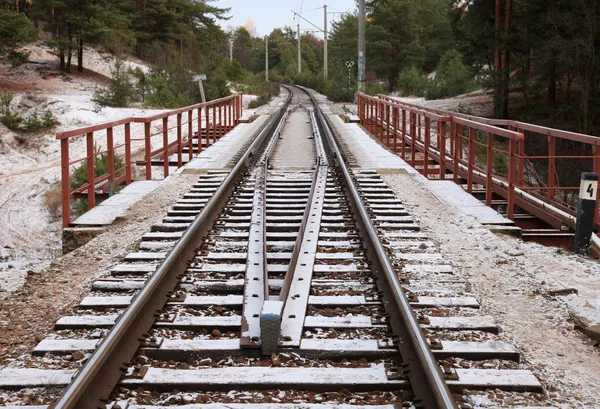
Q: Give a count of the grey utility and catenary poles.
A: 5